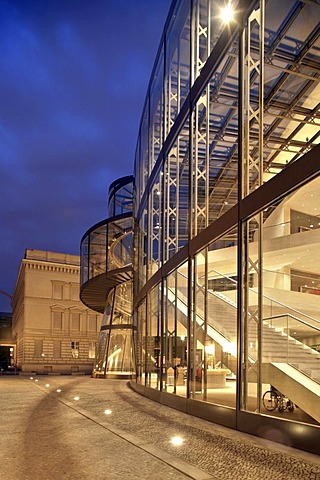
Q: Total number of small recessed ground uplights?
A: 7